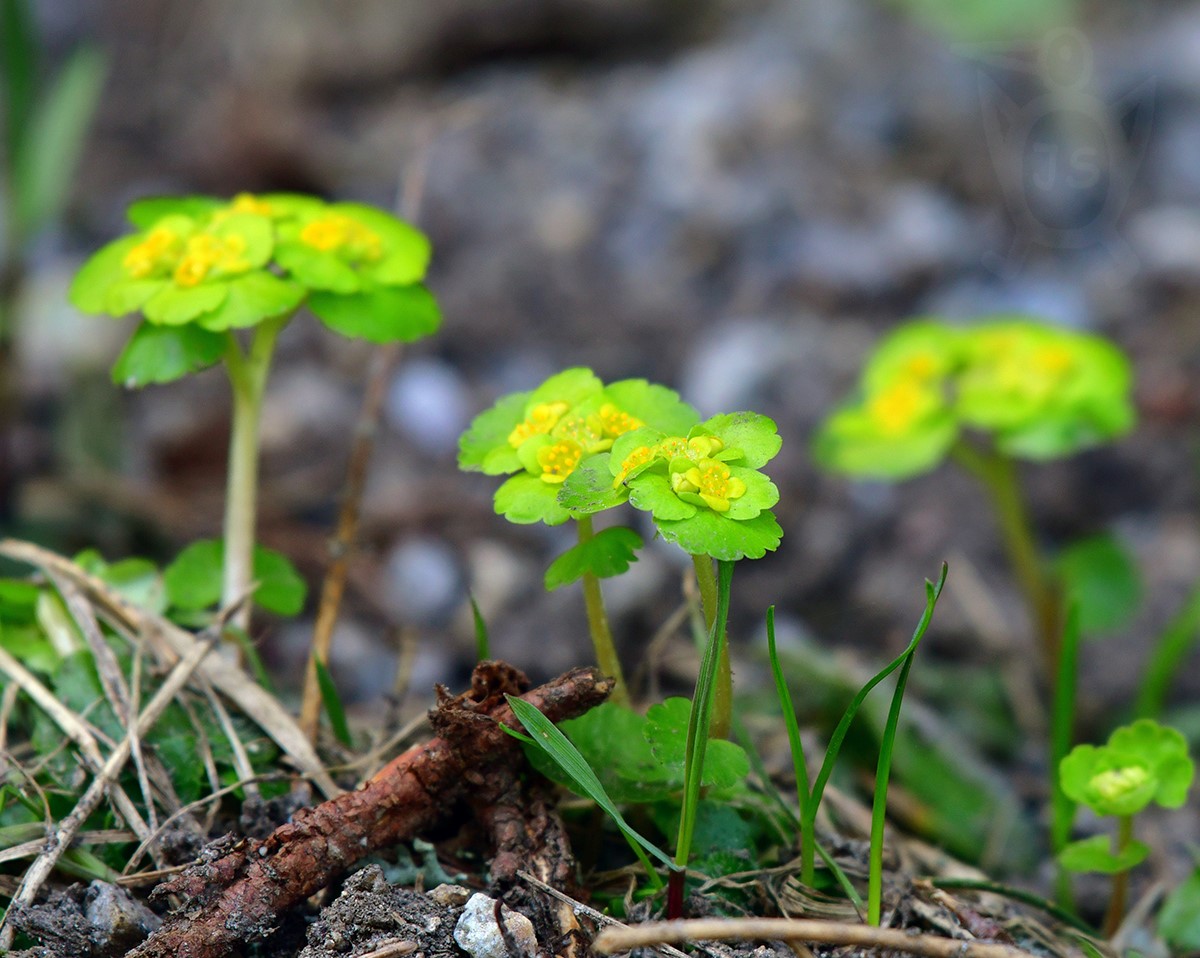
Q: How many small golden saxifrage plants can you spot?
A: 5